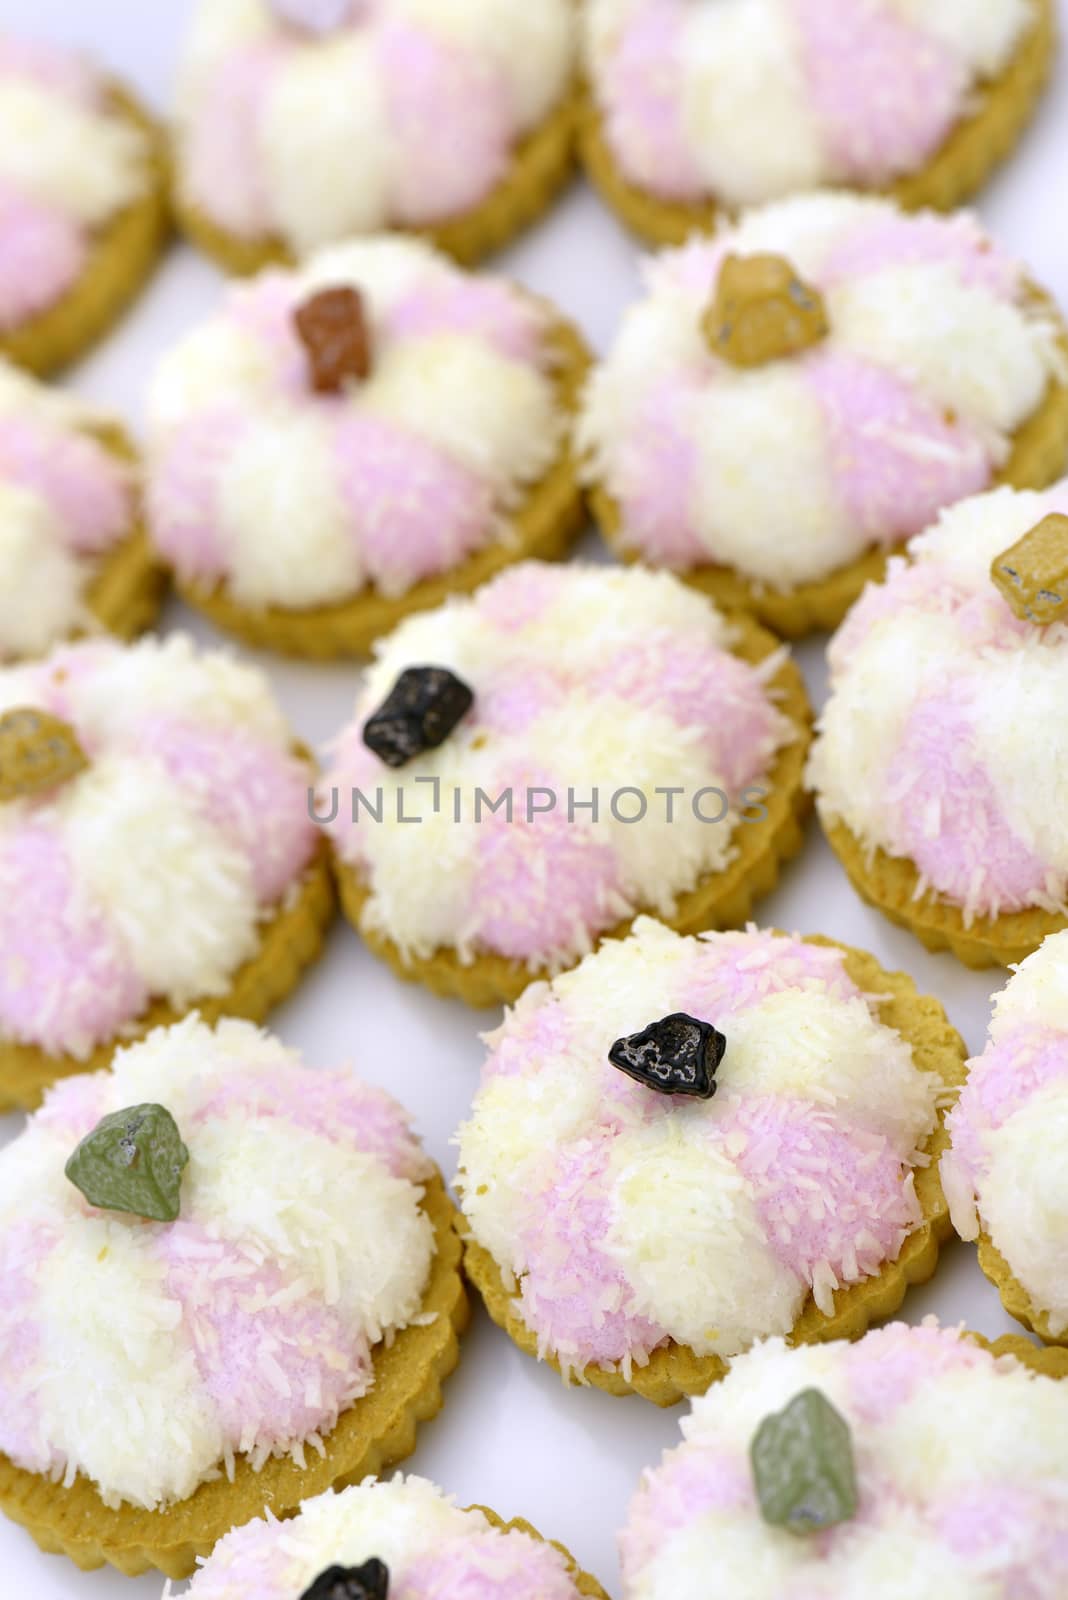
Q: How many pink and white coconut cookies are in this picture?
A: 14